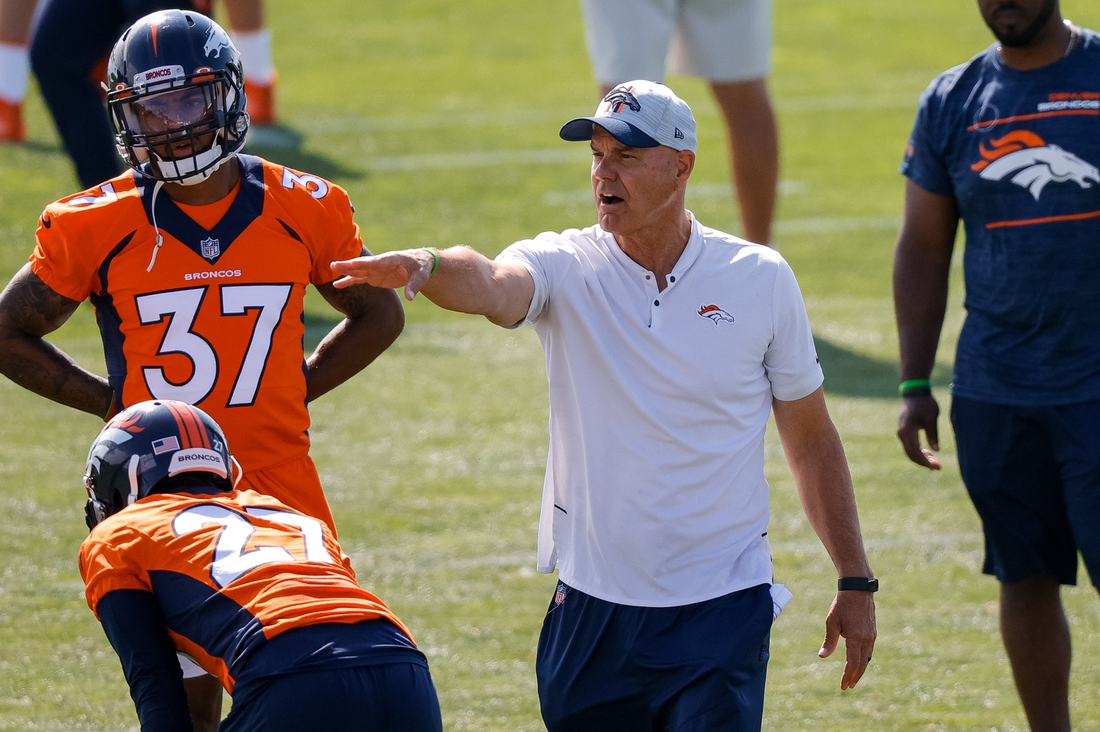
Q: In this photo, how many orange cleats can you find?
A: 2